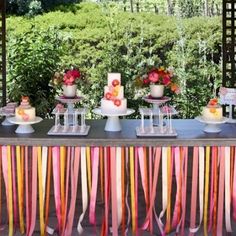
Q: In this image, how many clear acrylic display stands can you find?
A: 2